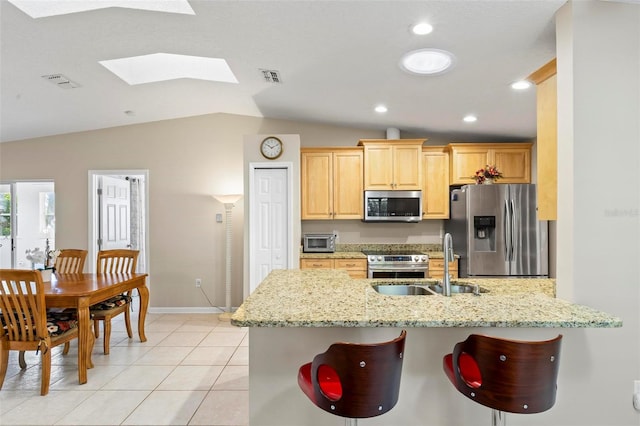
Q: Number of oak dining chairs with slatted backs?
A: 3